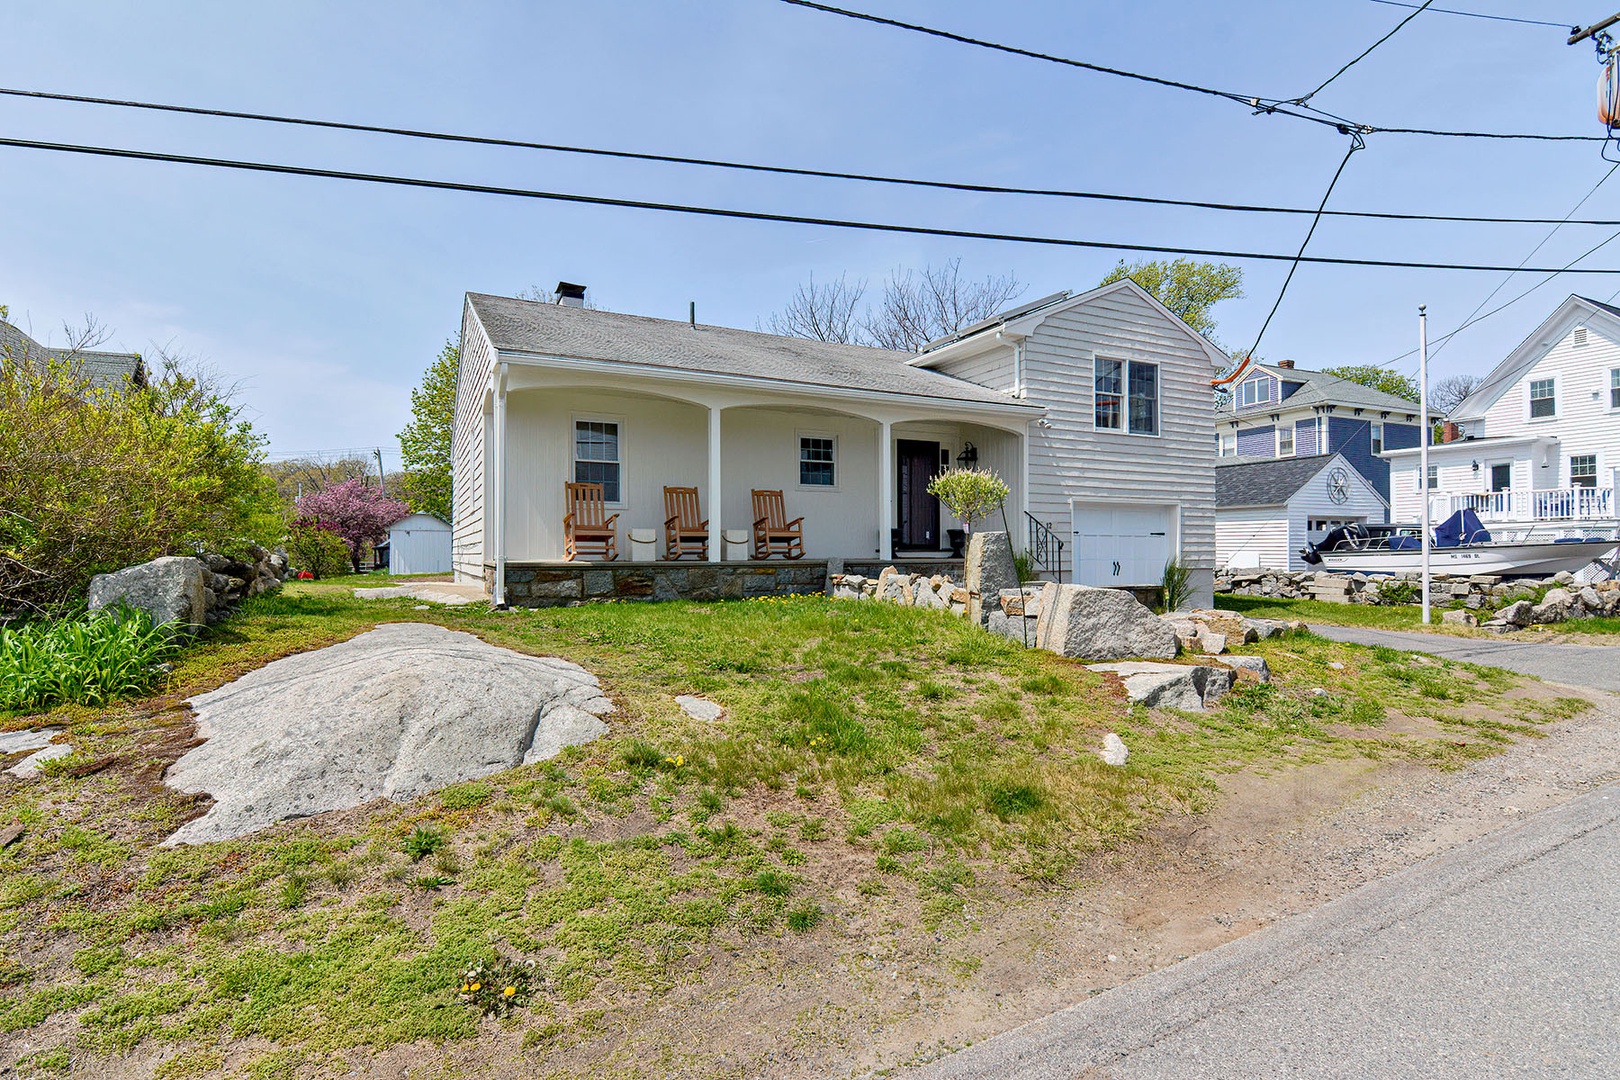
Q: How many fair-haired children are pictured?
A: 0